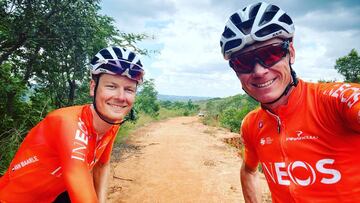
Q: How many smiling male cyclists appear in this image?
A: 2